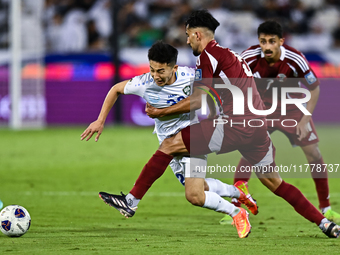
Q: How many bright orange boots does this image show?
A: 2